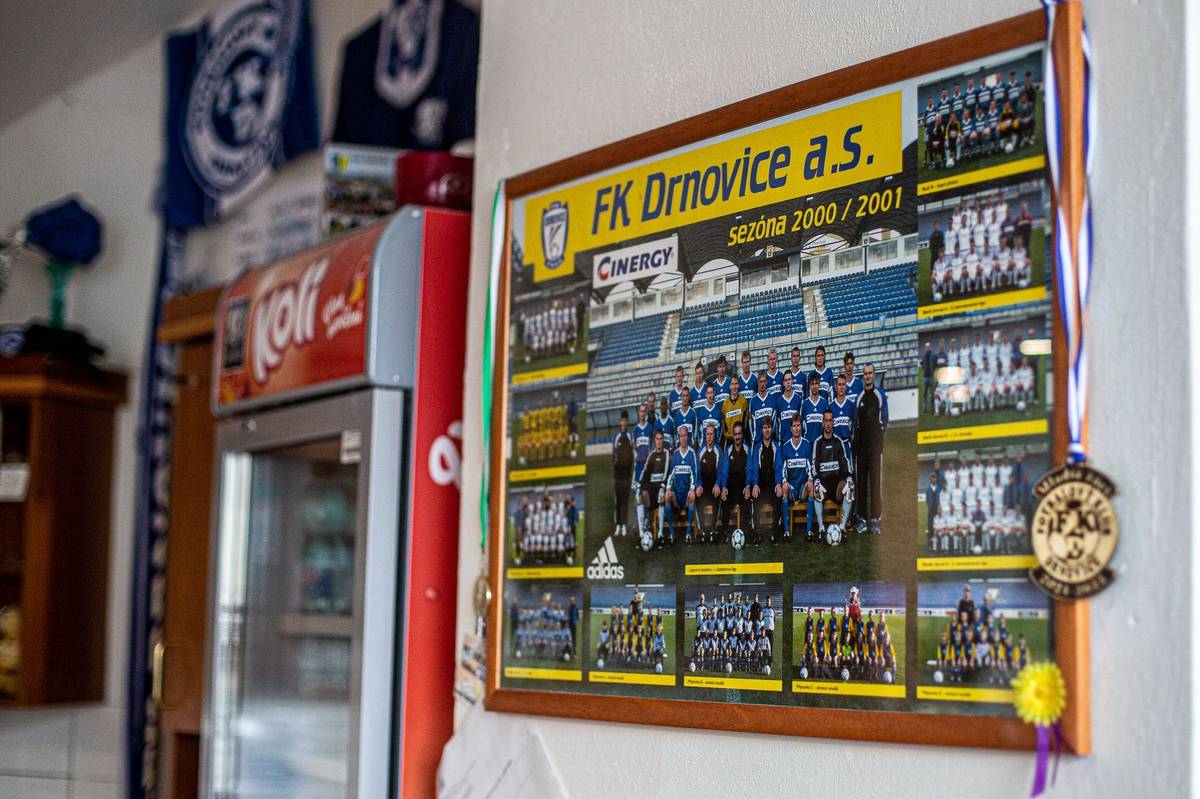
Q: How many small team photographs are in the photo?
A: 12